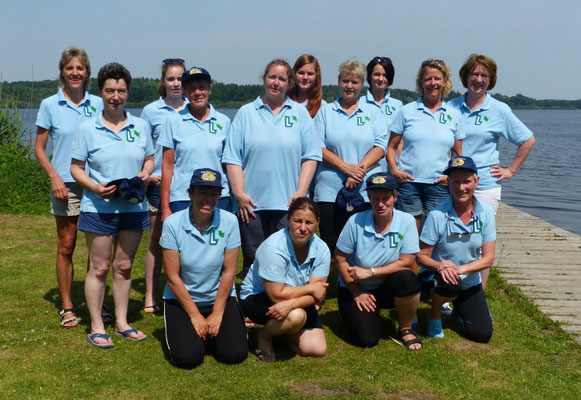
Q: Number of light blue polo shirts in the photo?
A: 14